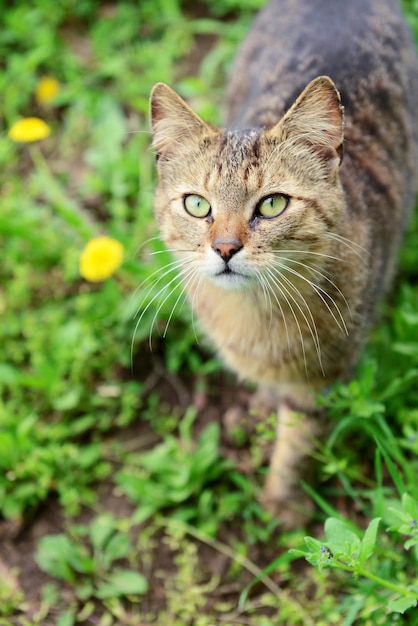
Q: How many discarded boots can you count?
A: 0